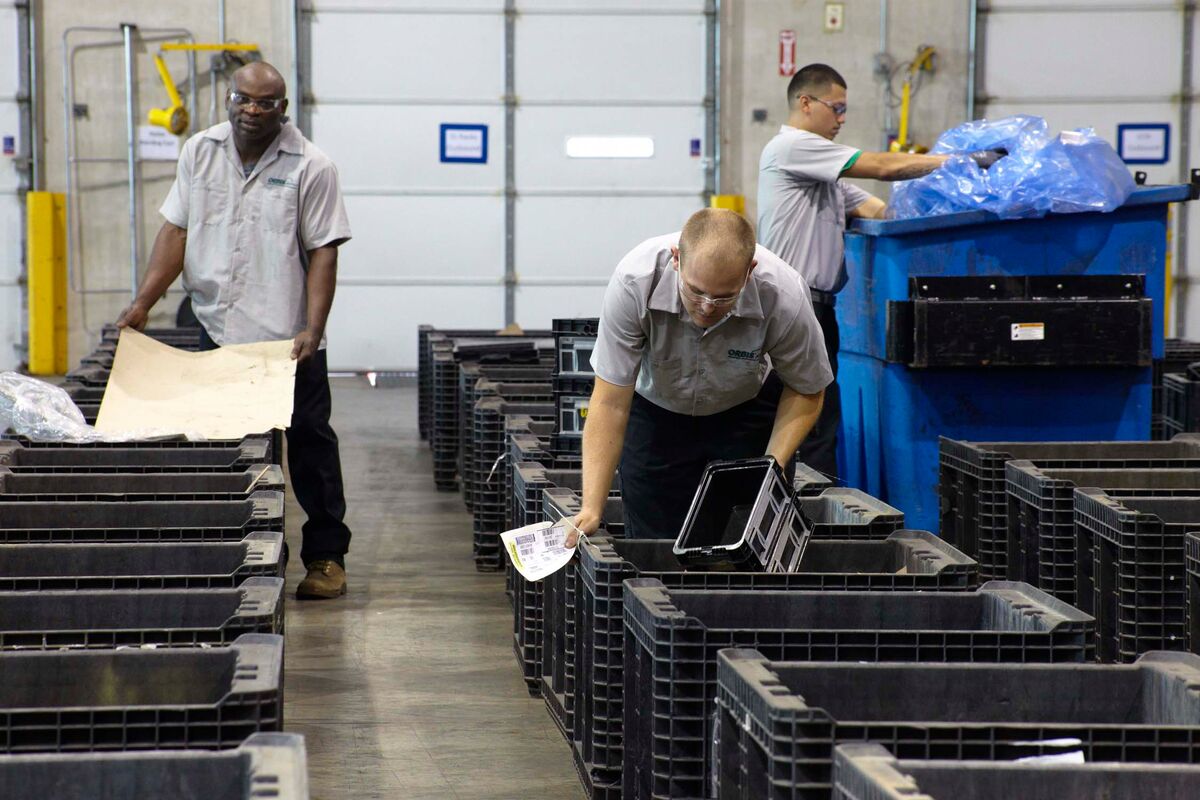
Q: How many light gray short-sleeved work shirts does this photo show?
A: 3